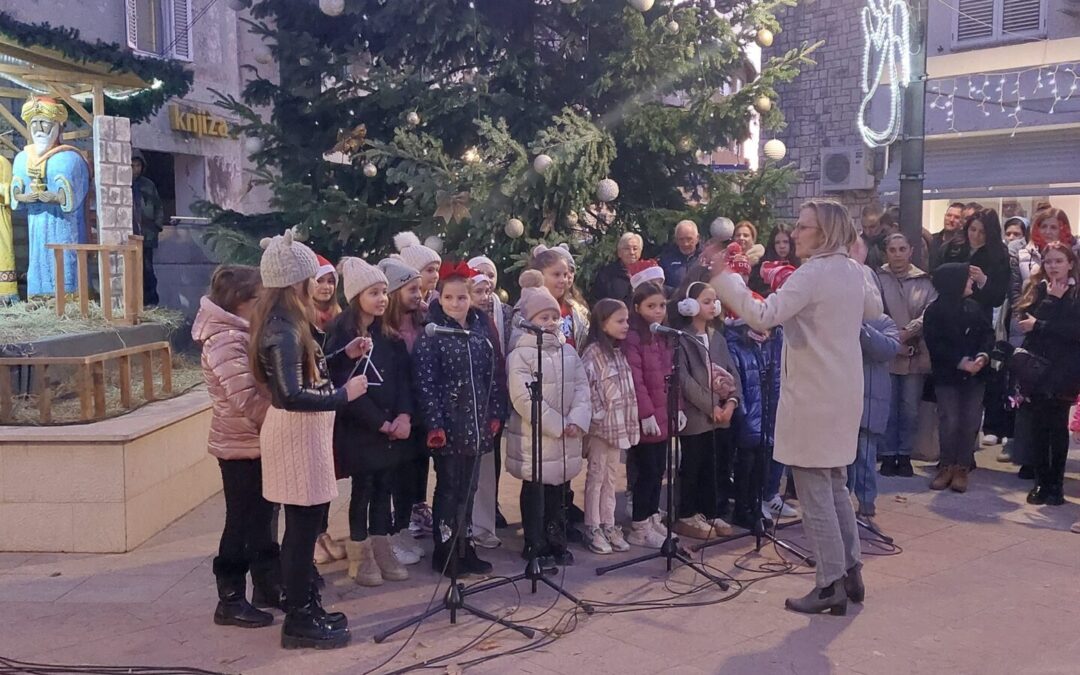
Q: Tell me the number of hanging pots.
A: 0